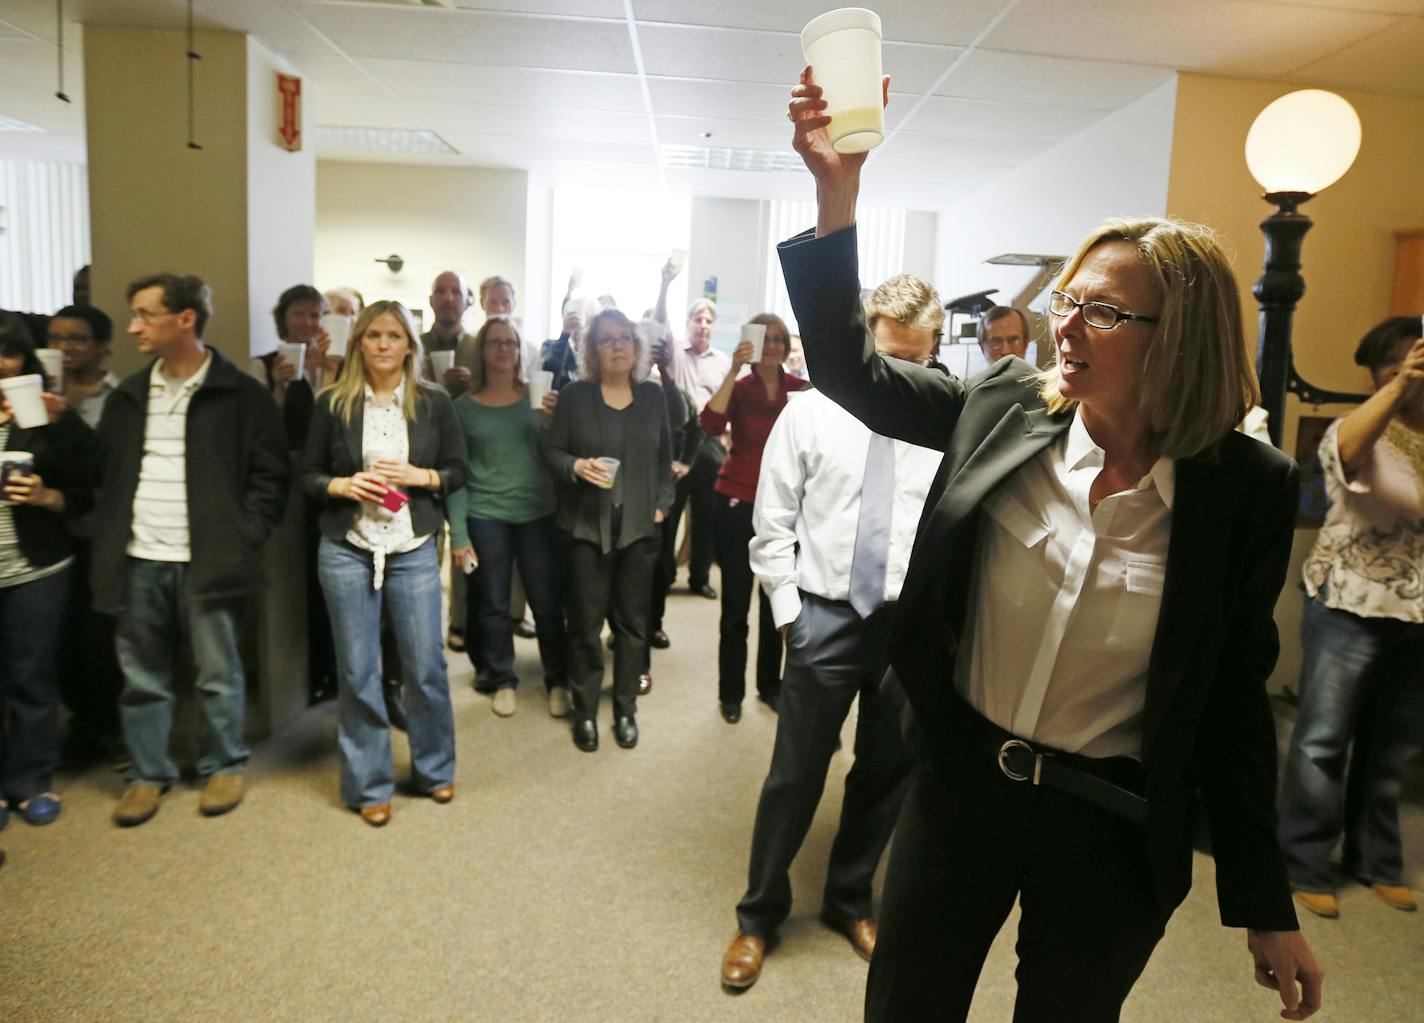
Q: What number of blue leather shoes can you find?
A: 2